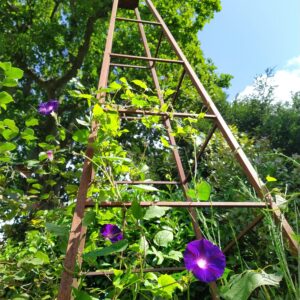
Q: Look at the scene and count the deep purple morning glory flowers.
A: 3